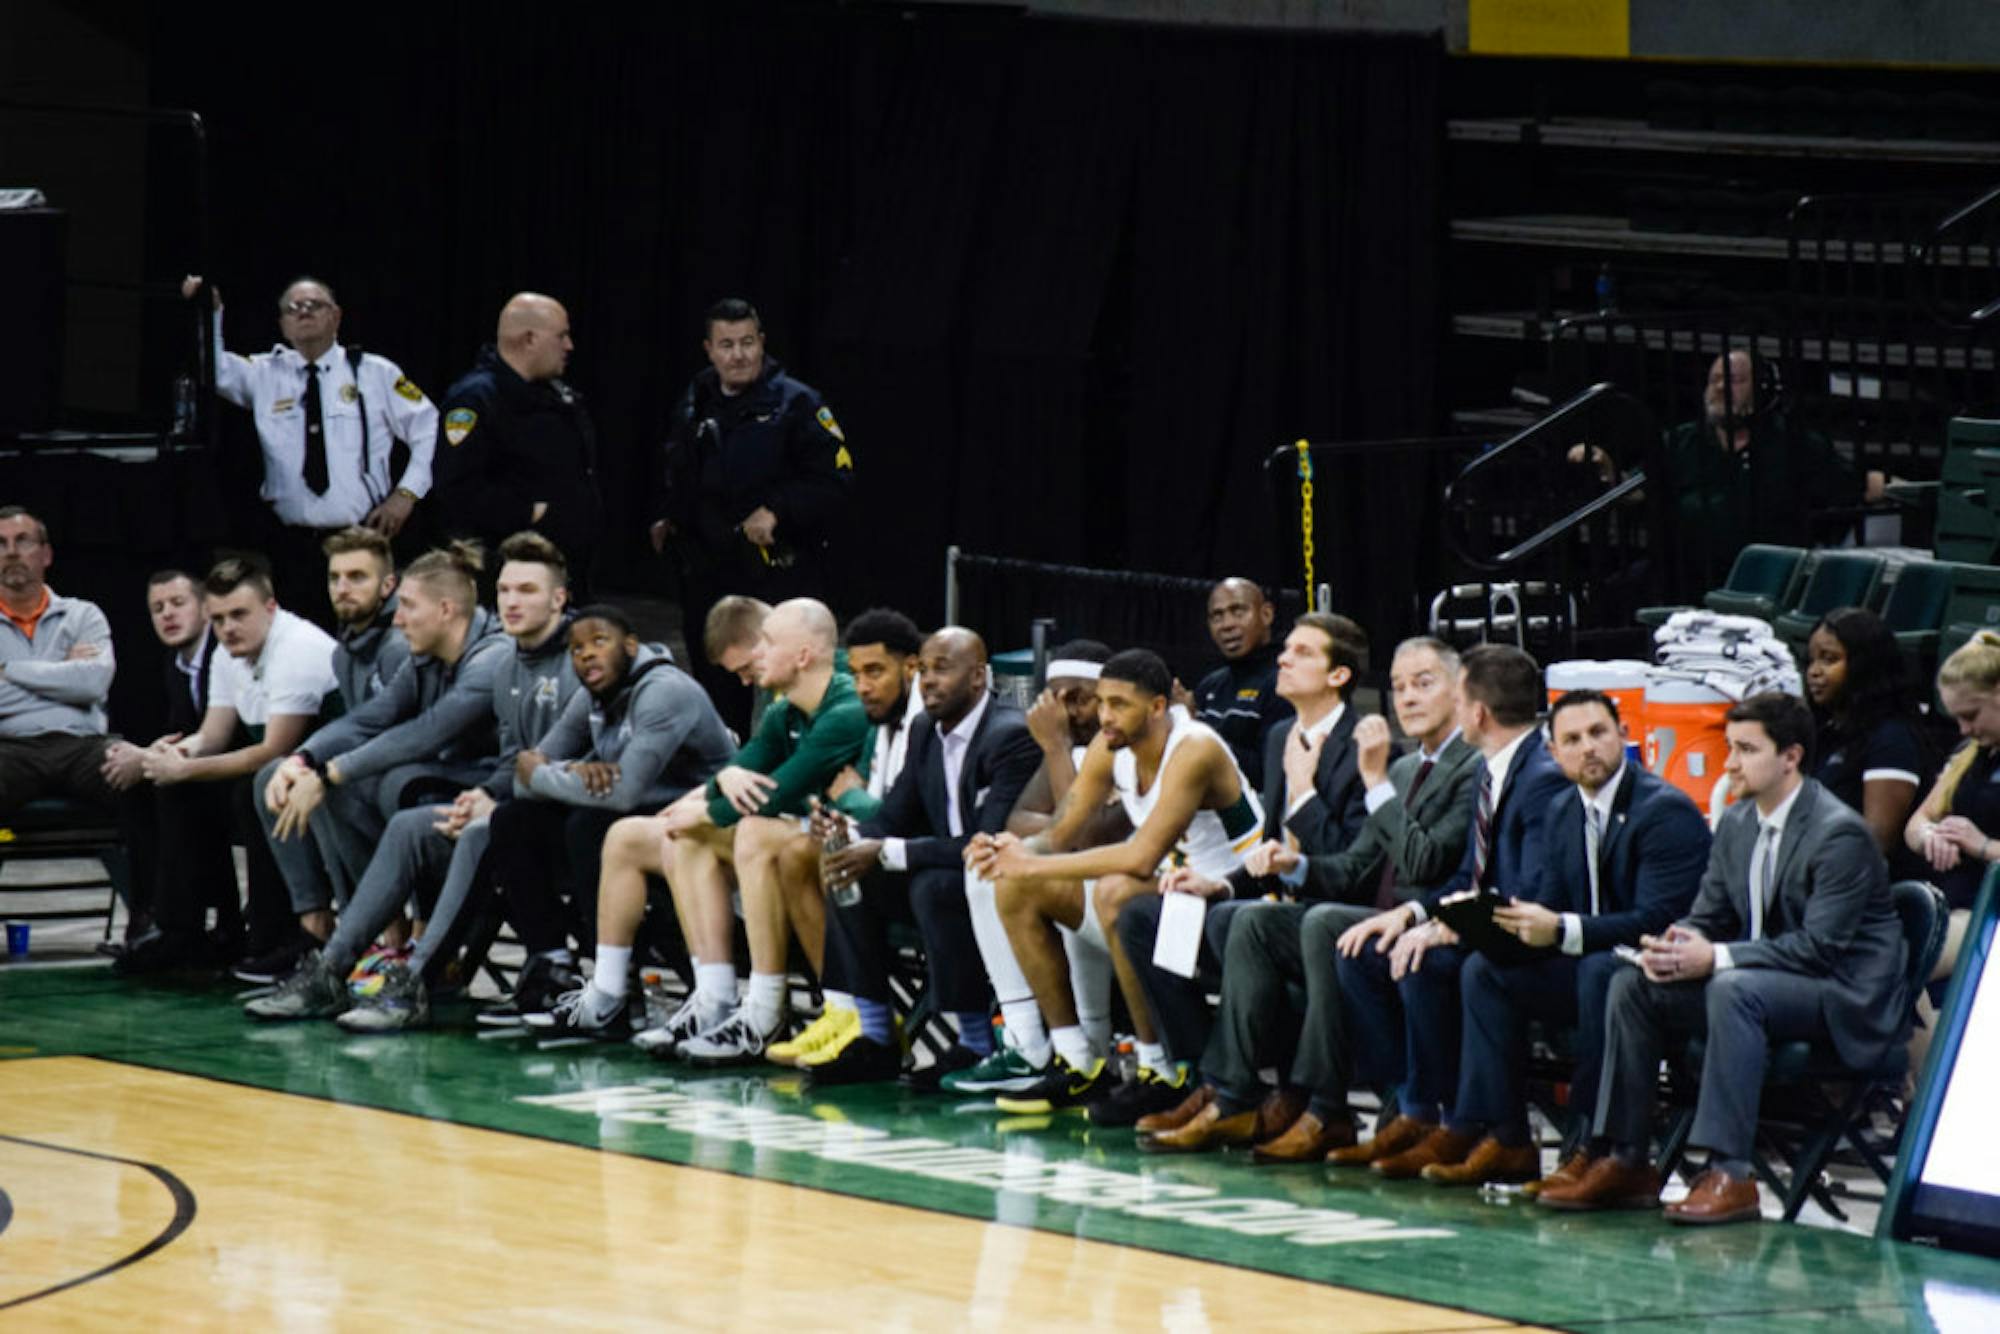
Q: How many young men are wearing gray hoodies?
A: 4